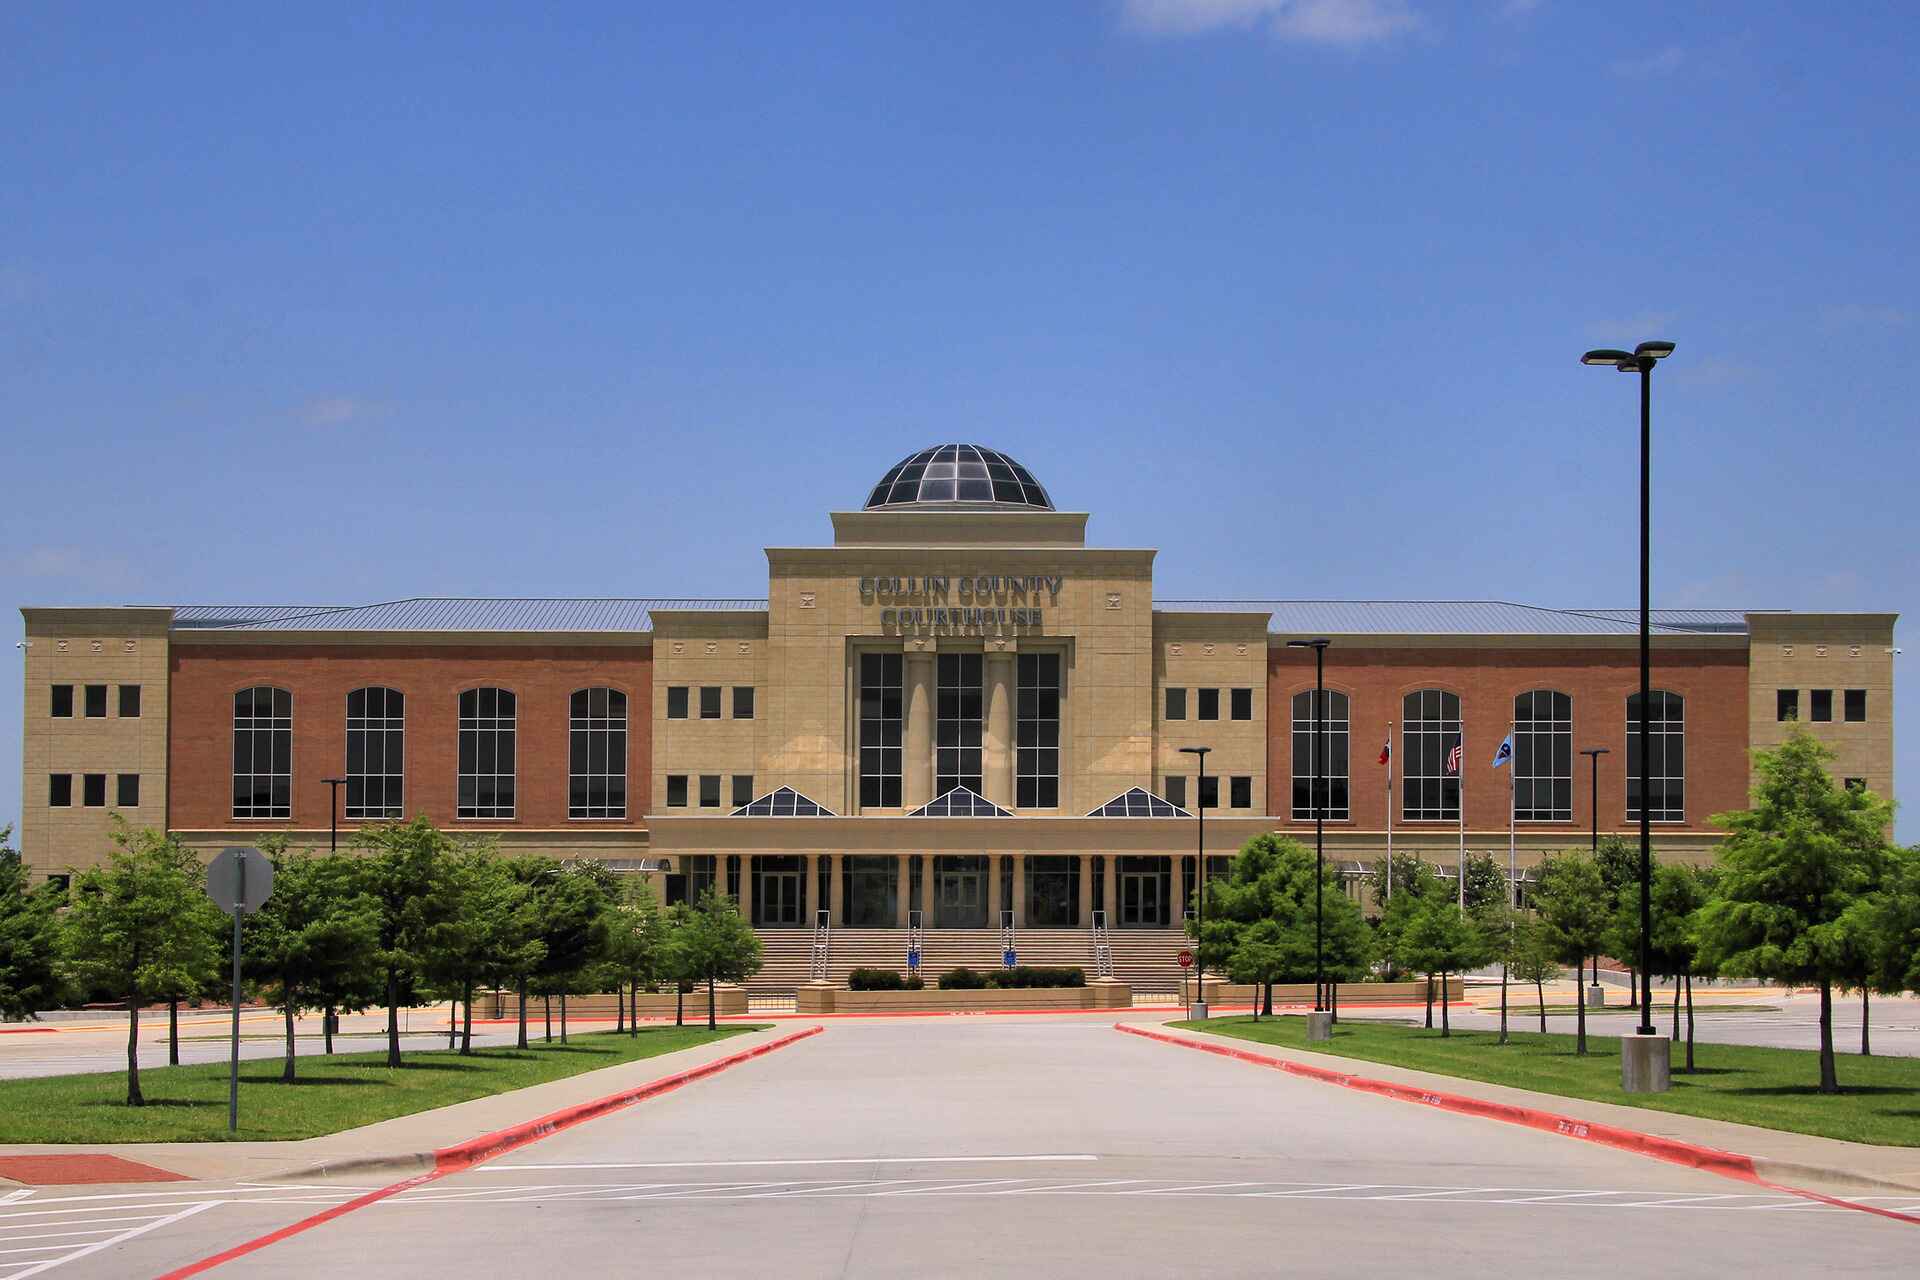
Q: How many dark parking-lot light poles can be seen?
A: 5